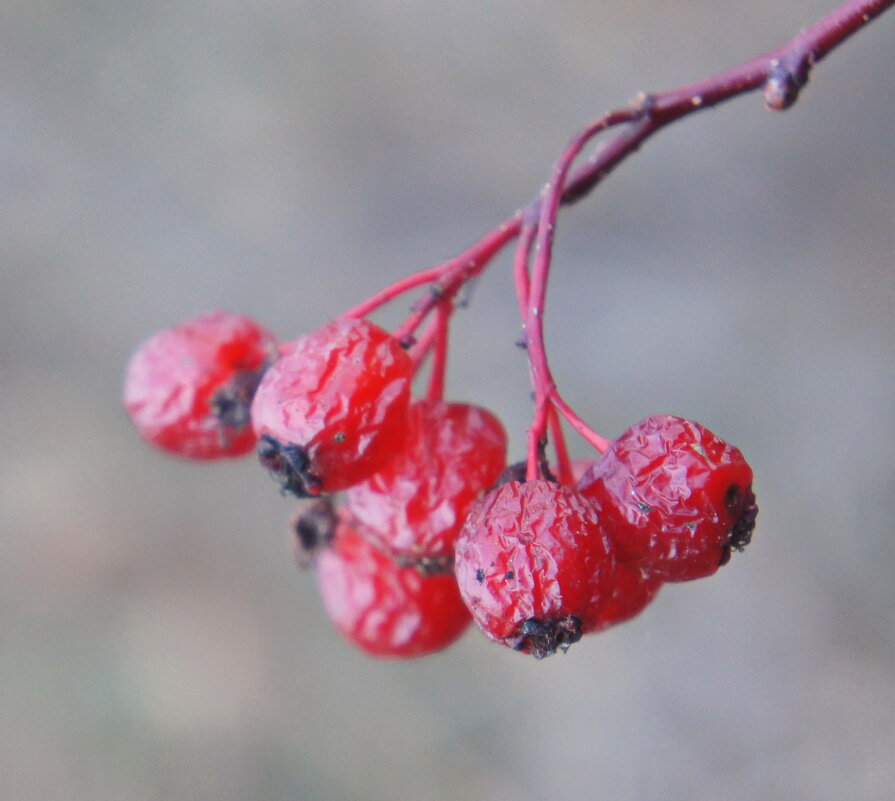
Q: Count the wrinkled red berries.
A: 7